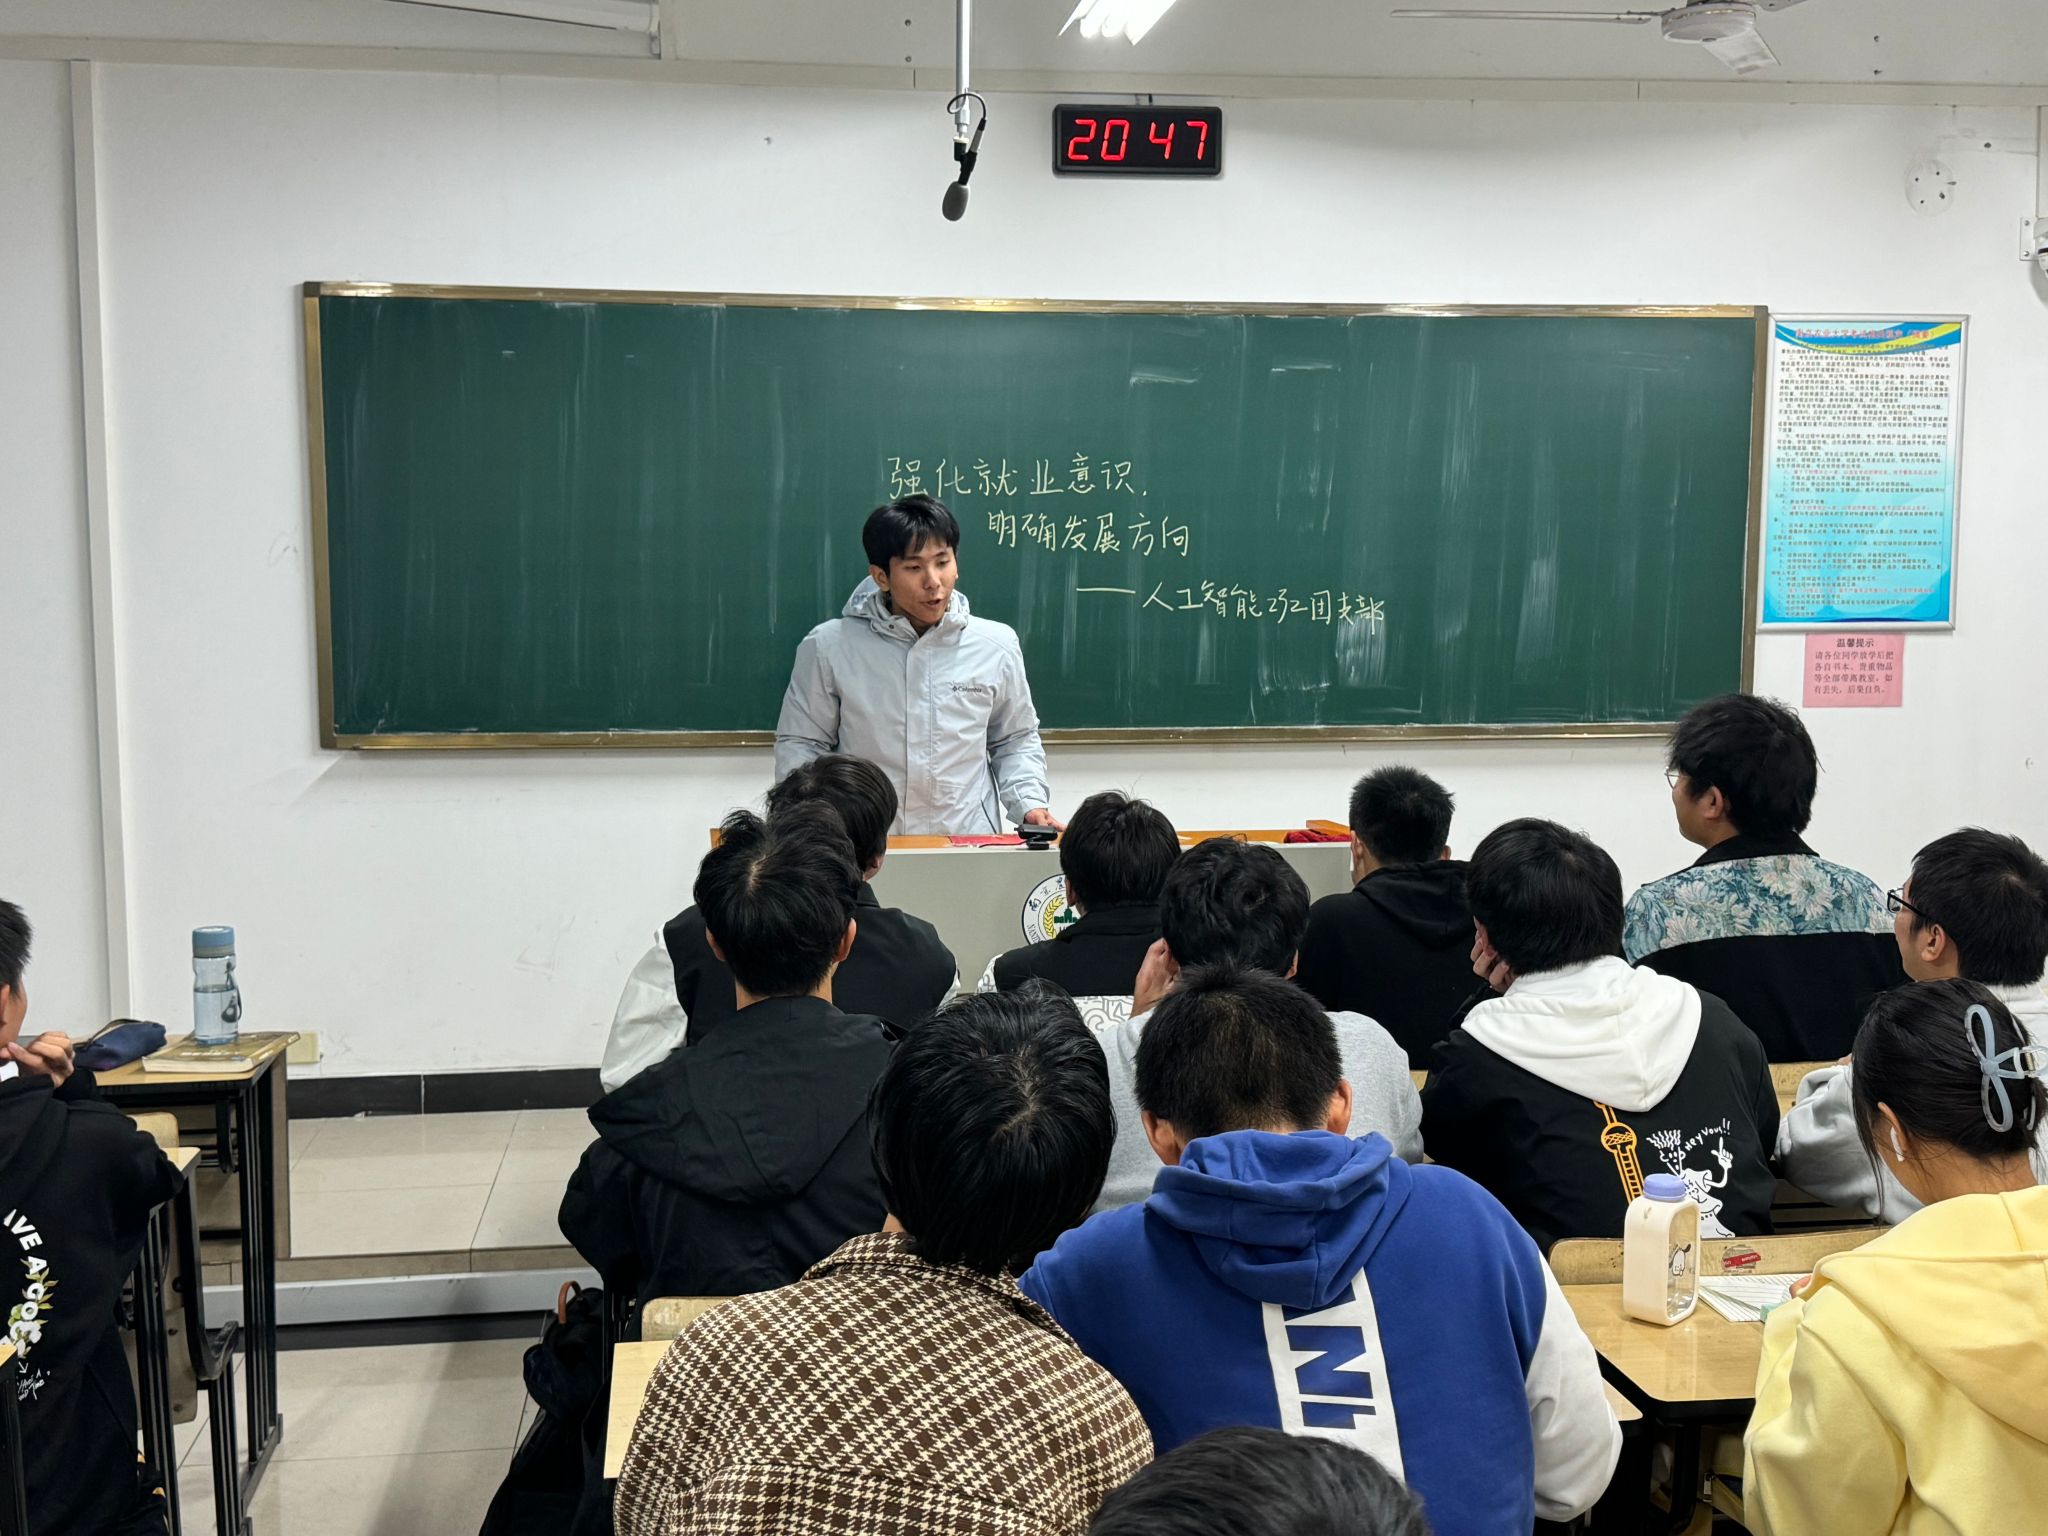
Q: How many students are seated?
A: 13